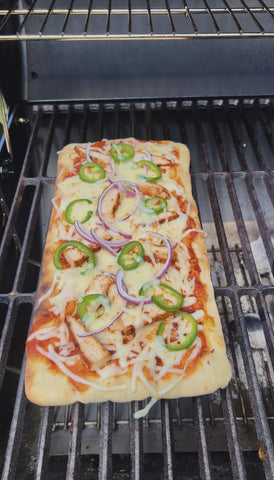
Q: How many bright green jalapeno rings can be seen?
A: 10